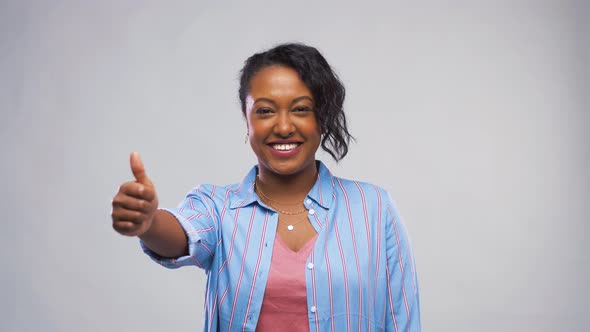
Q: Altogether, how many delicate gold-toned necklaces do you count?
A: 3